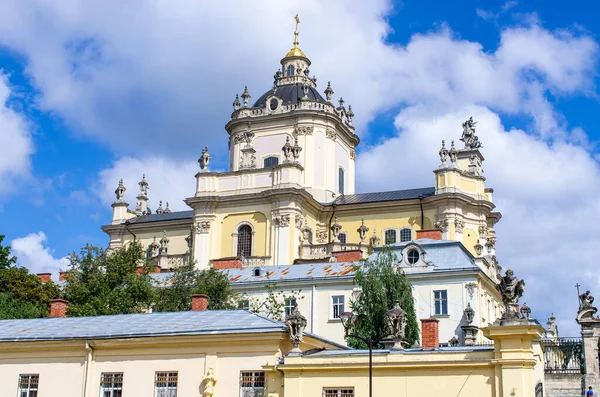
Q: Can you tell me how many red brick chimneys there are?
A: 9